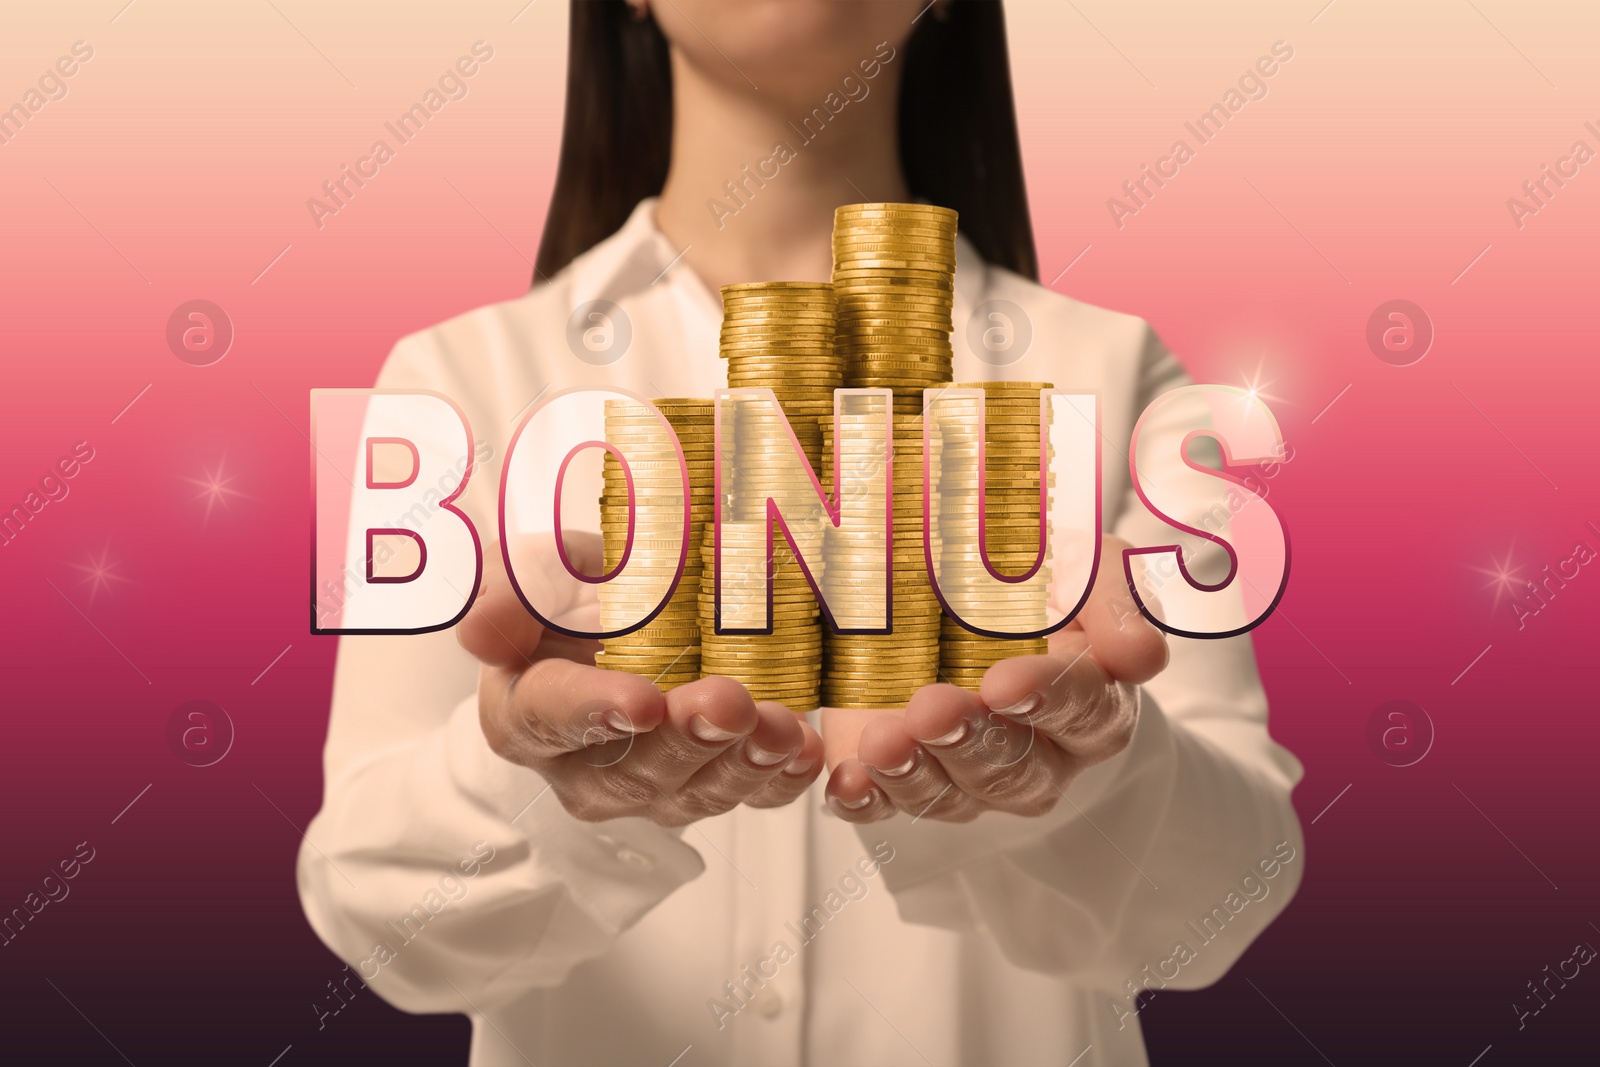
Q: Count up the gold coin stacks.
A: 6